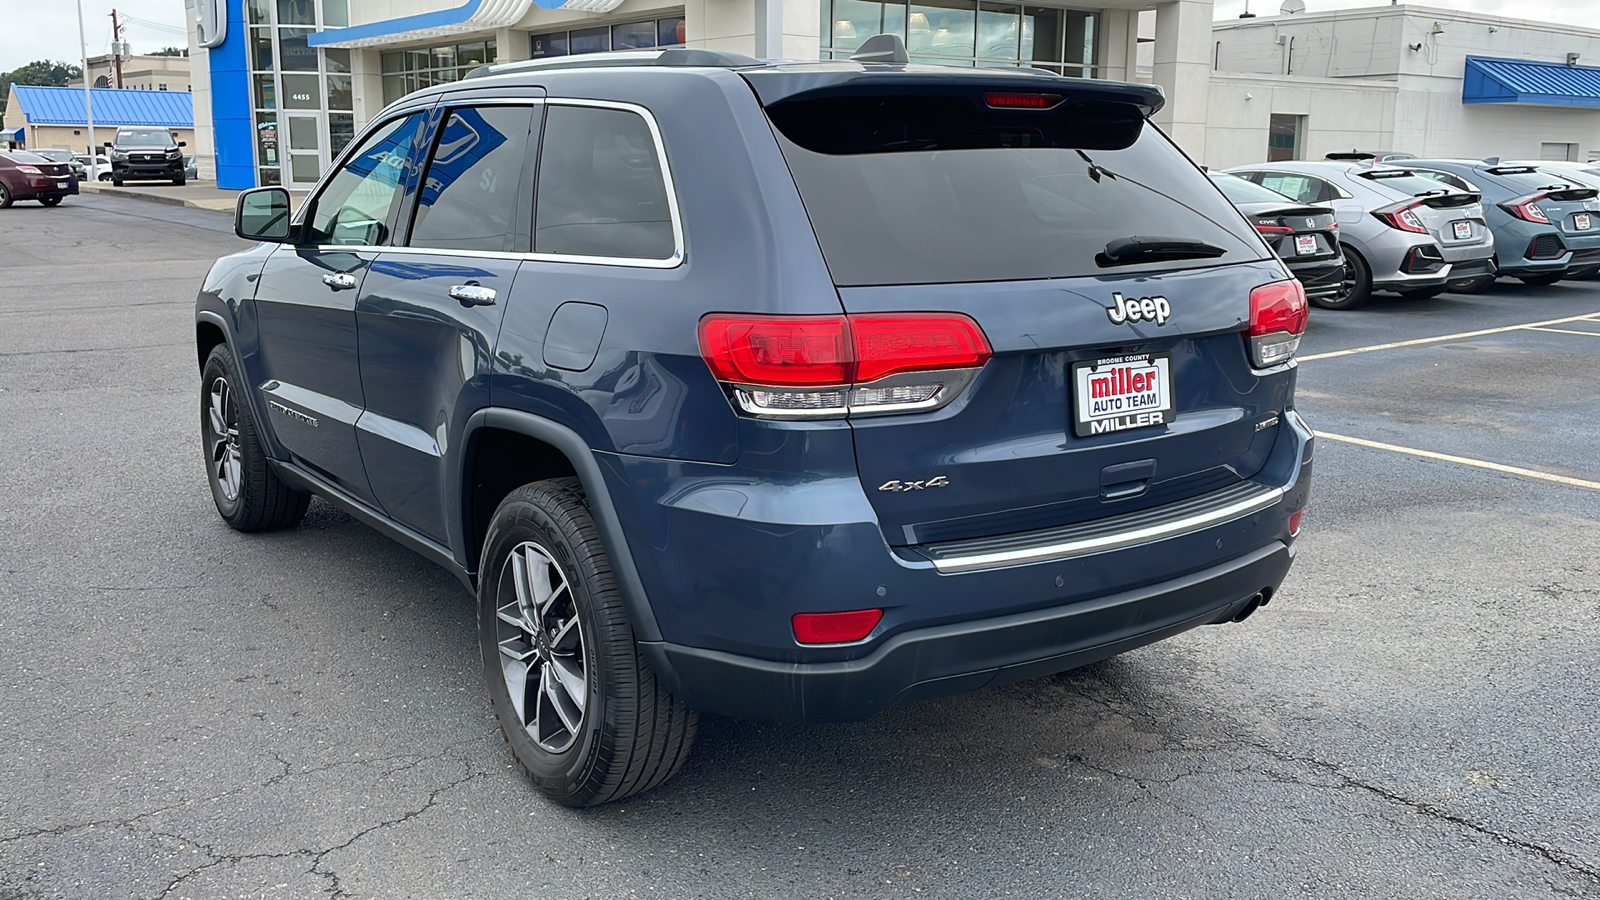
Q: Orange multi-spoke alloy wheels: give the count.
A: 0